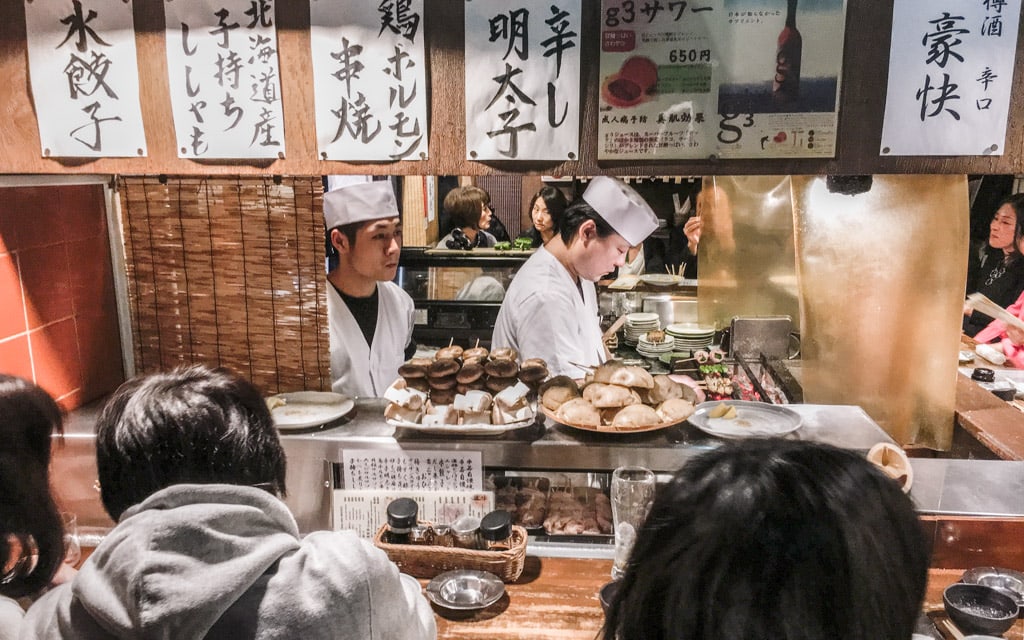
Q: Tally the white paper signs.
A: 5